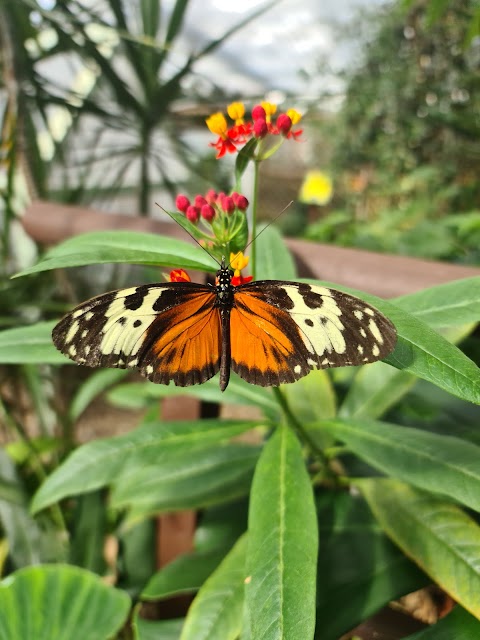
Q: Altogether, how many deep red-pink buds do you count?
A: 12